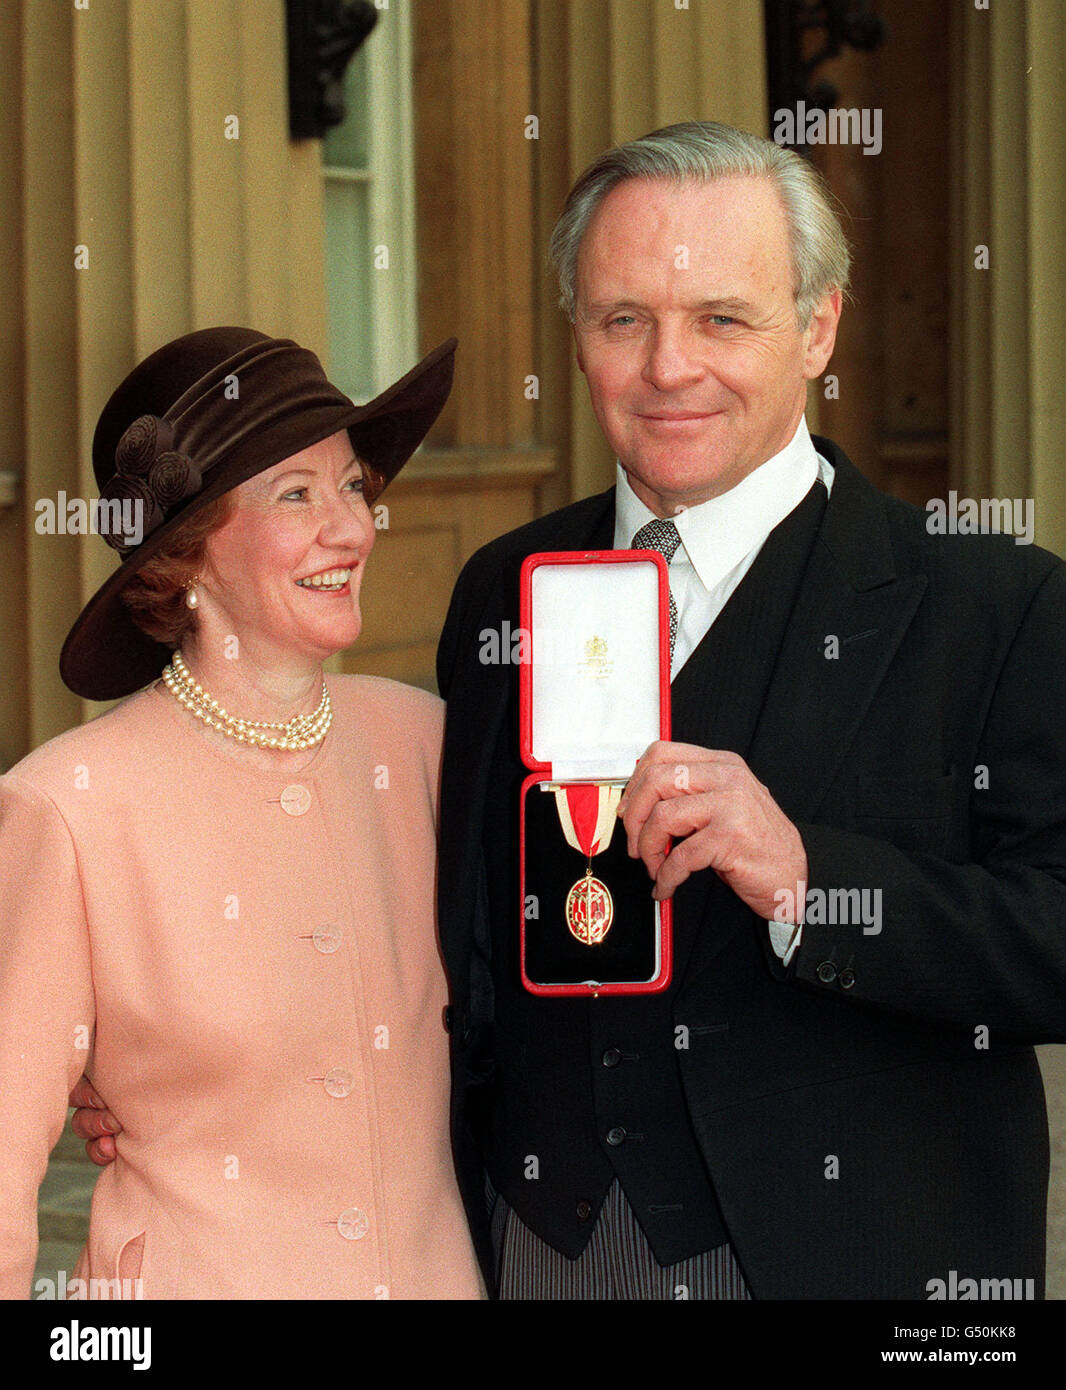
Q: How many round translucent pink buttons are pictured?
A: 4